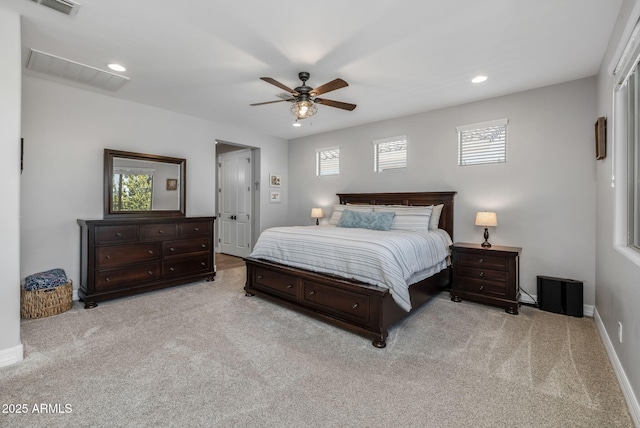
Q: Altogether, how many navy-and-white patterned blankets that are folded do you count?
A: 1